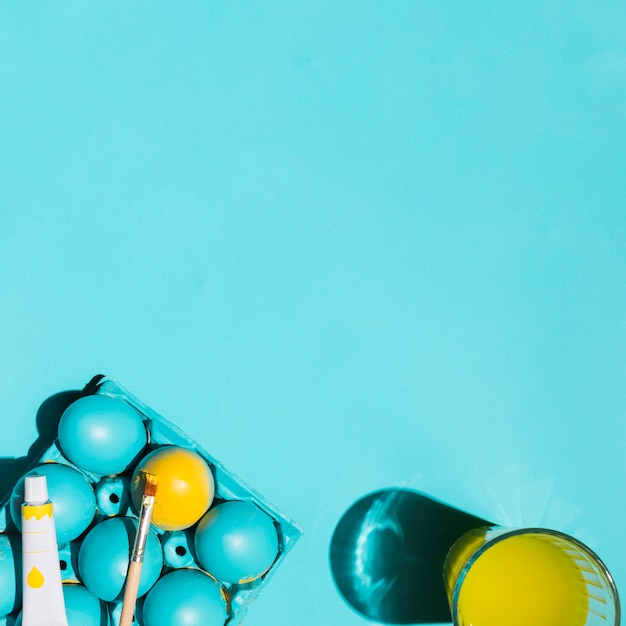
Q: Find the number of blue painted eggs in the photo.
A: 7